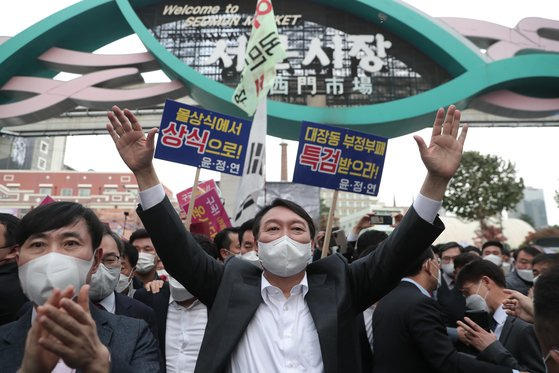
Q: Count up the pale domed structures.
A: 2